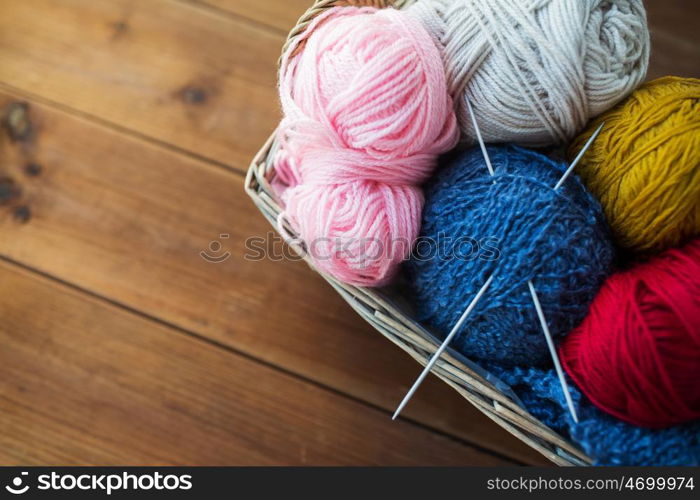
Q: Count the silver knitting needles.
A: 2